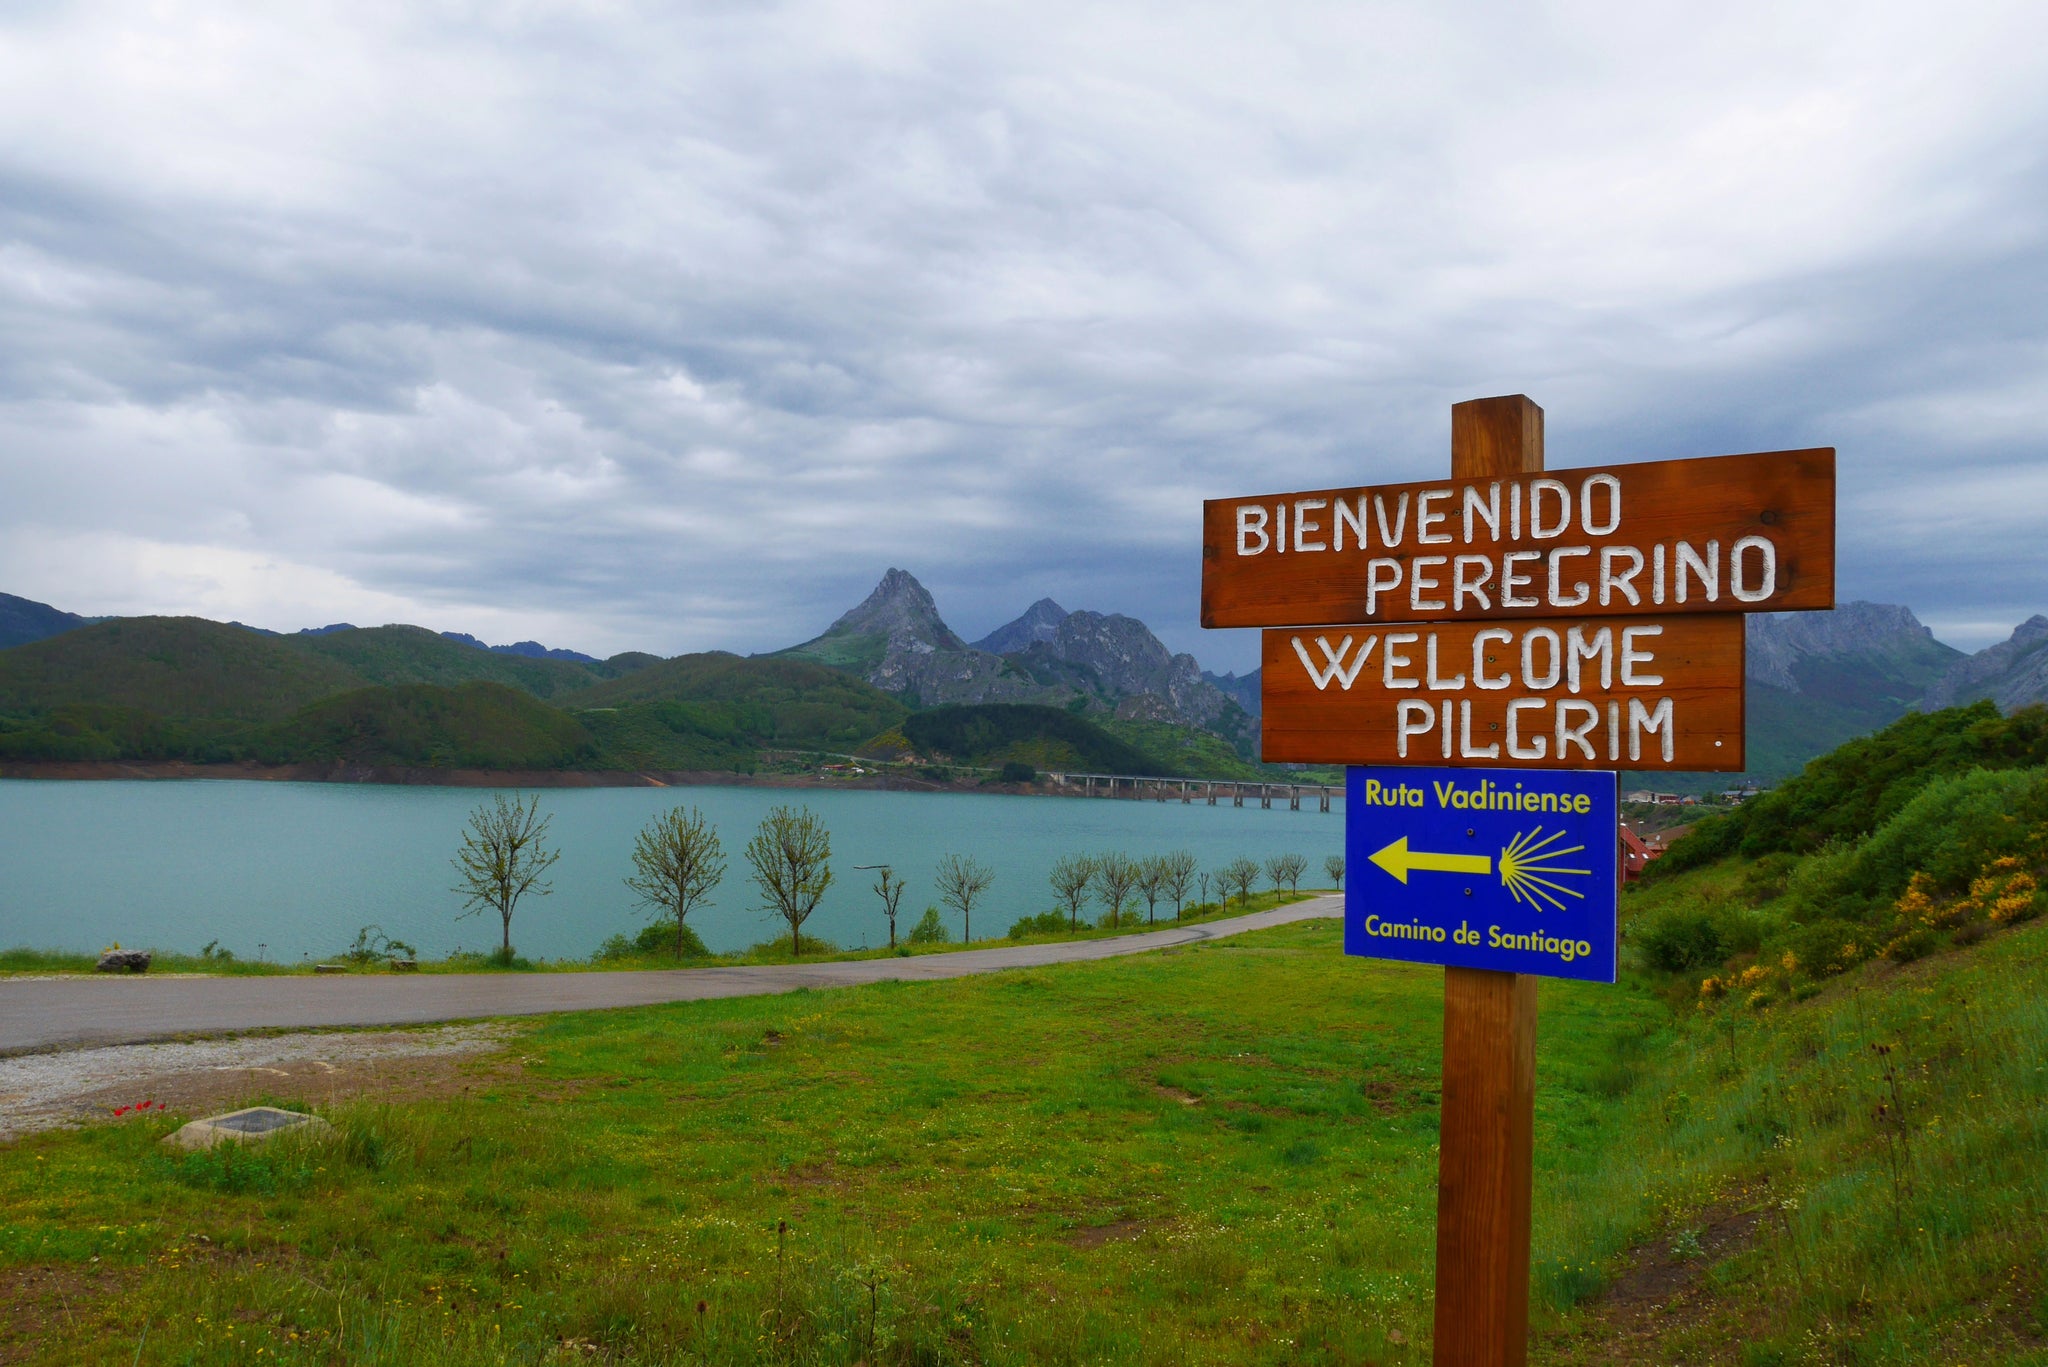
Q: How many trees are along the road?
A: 15